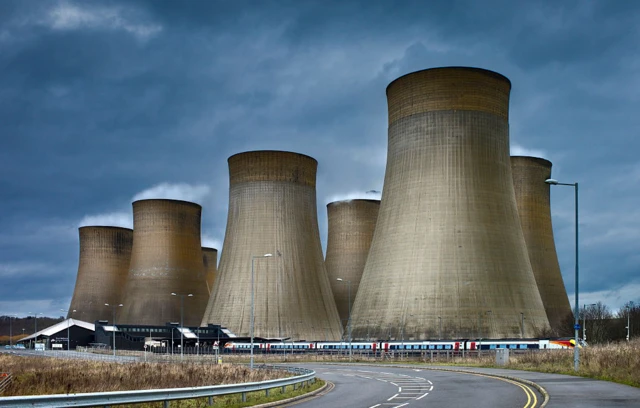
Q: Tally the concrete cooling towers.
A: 7